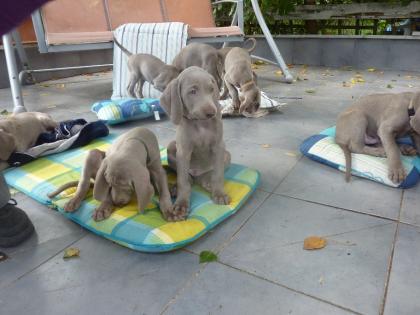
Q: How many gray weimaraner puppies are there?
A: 7